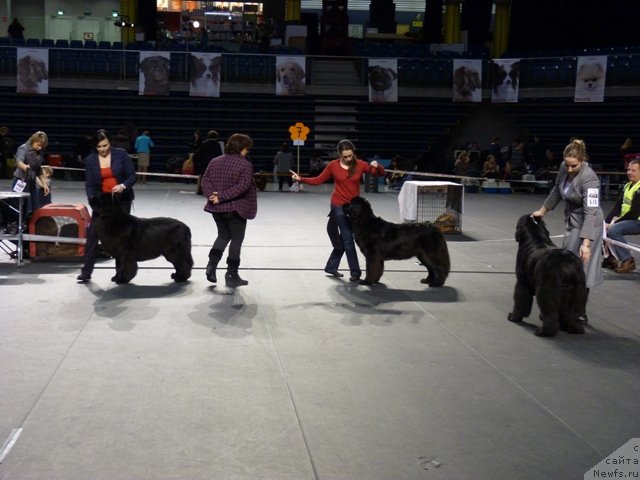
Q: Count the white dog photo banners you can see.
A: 8